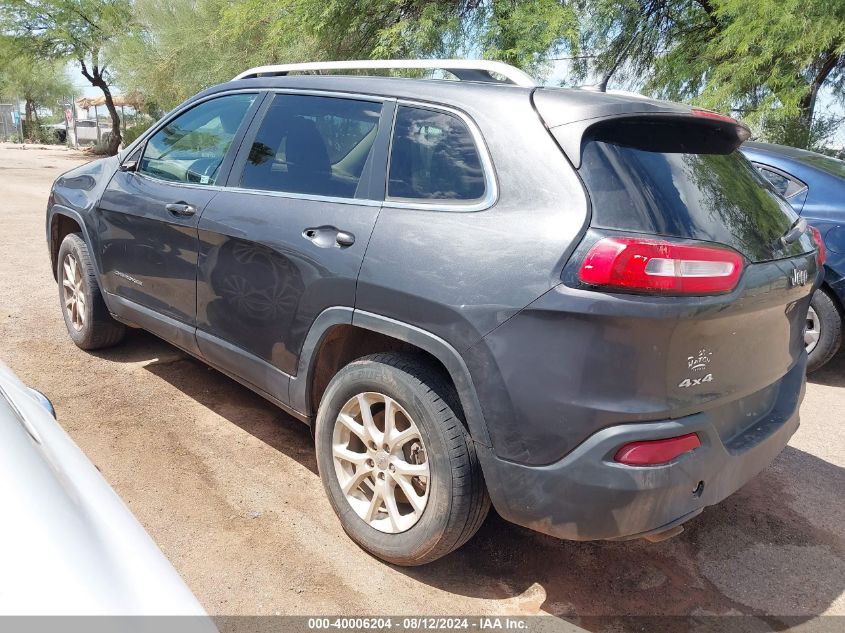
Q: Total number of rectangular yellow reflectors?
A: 0